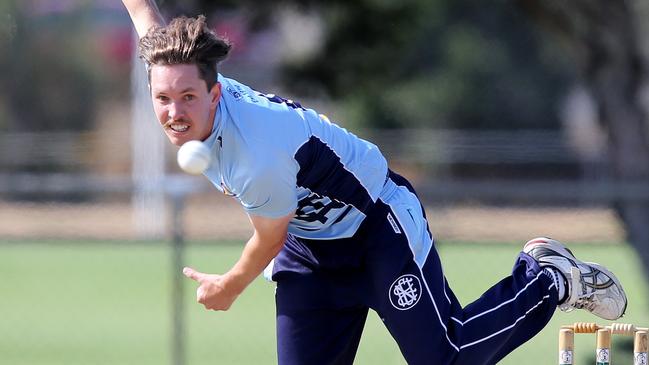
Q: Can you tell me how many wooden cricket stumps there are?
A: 3